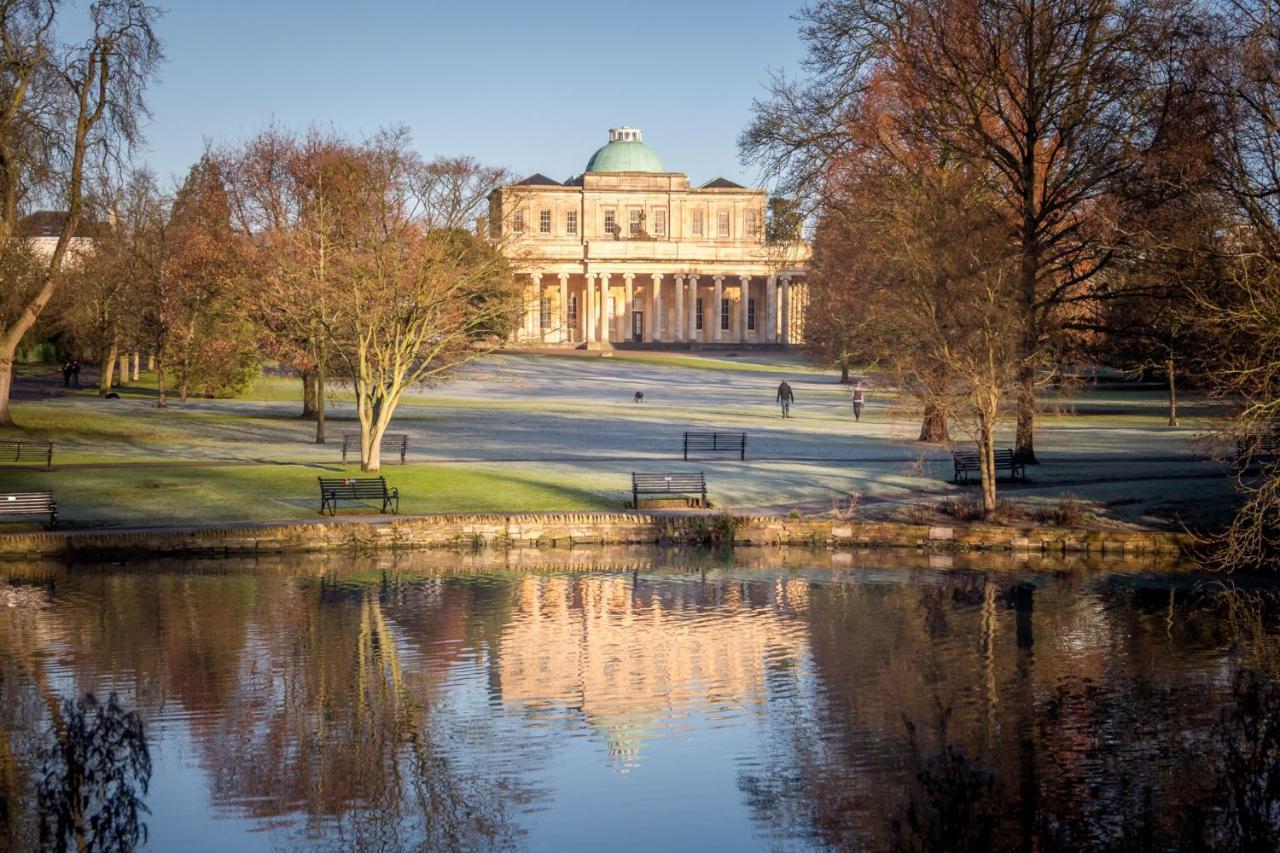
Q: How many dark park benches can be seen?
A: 8